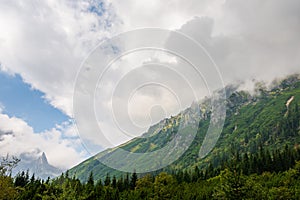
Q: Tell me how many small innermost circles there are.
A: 1